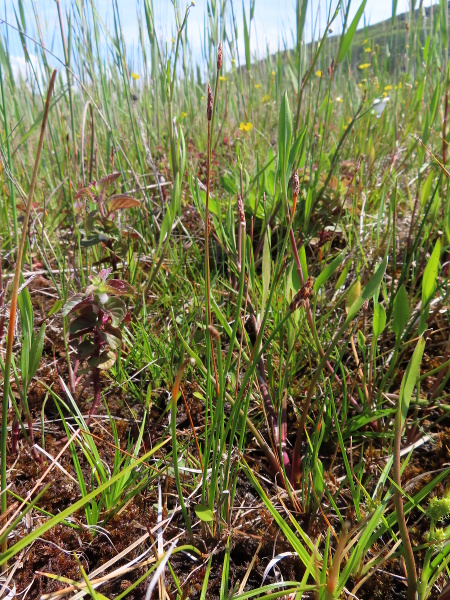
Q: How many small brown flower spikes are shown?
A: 5